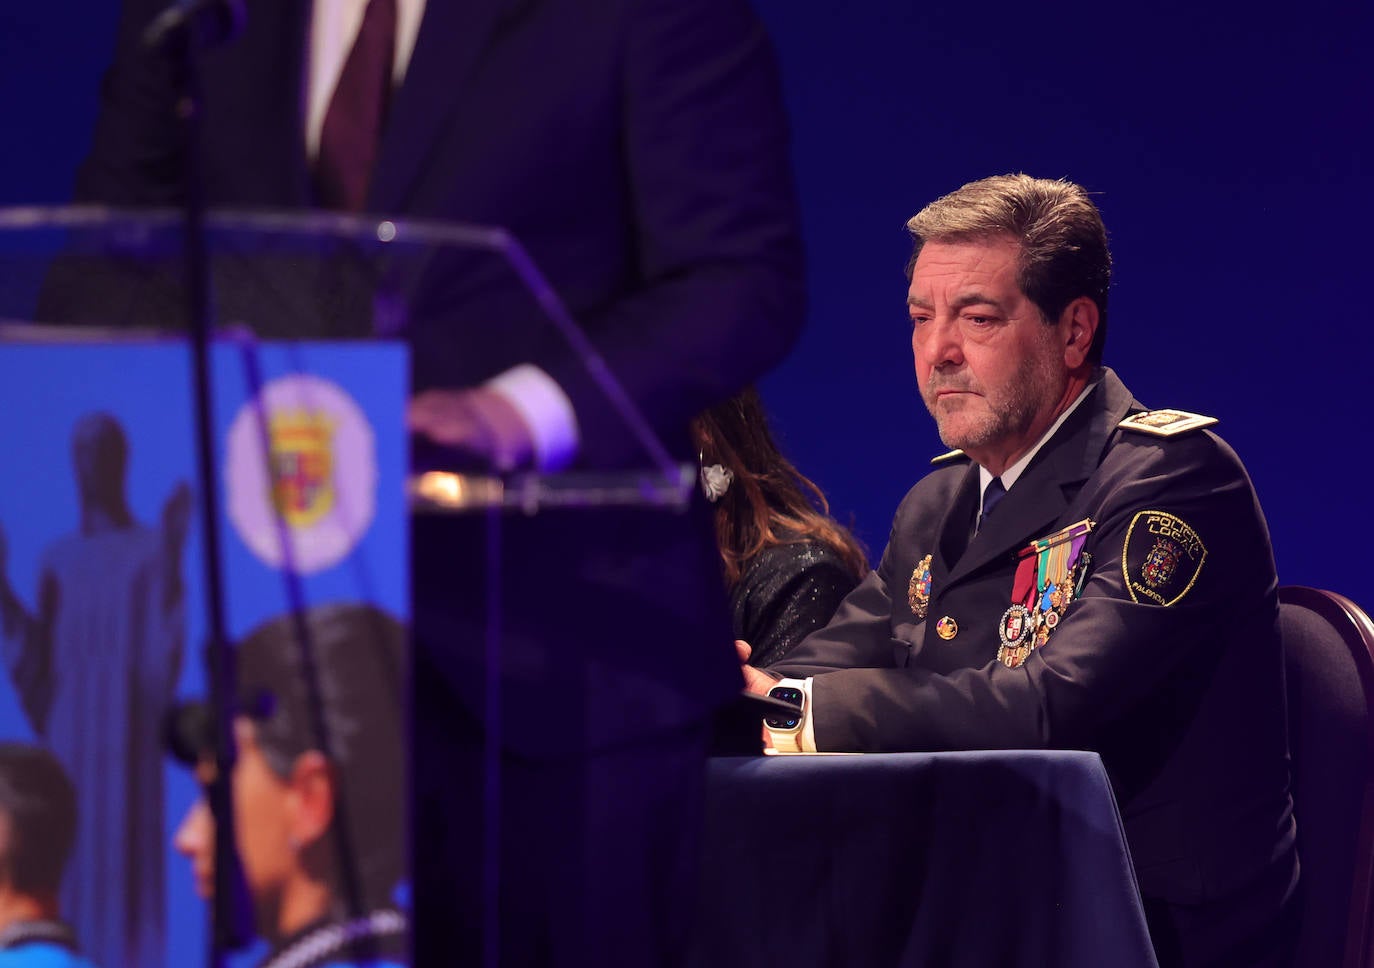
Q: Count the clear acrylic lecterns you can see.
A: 1